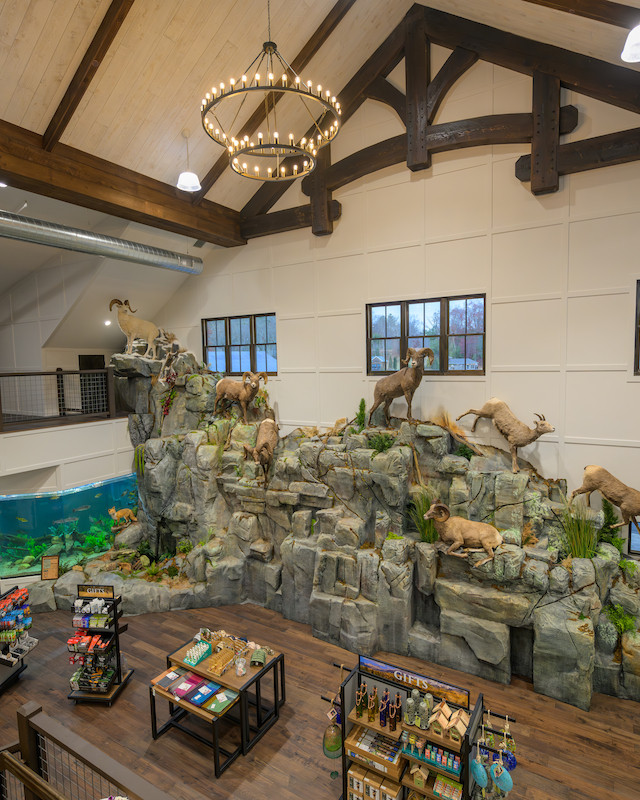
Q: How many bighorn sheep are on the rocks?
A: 7